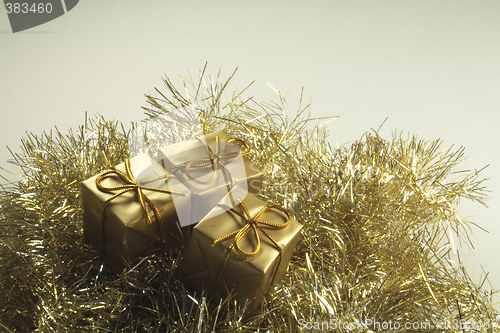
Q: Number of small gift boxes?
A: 3